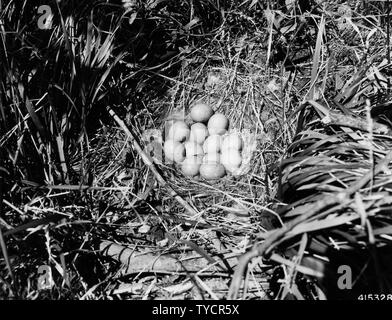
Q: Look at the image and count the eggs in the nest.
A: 12